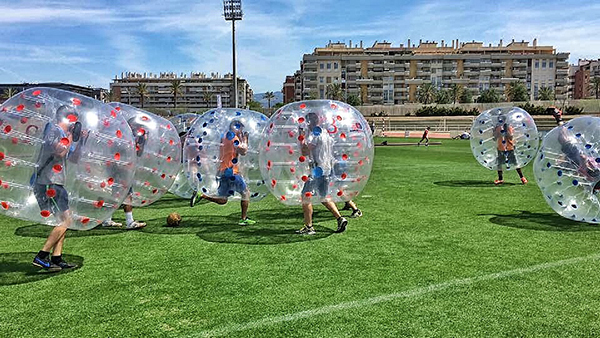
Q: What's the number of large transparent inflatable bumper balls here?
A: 7